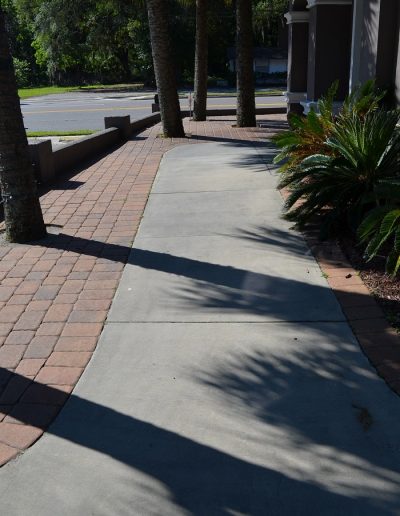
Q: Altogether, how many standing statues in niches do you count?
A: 0